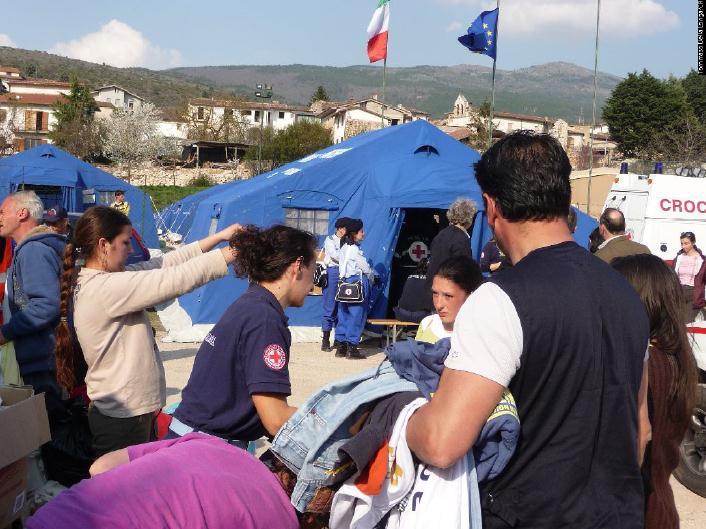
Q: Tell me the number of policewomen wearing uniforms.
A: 2